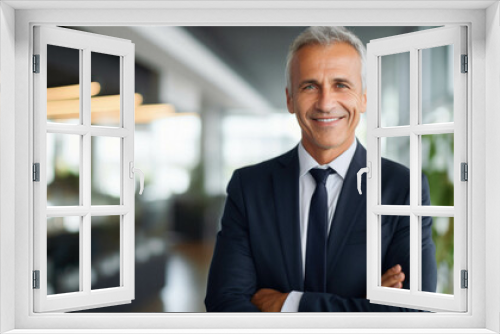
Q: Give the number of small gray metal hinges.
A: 6